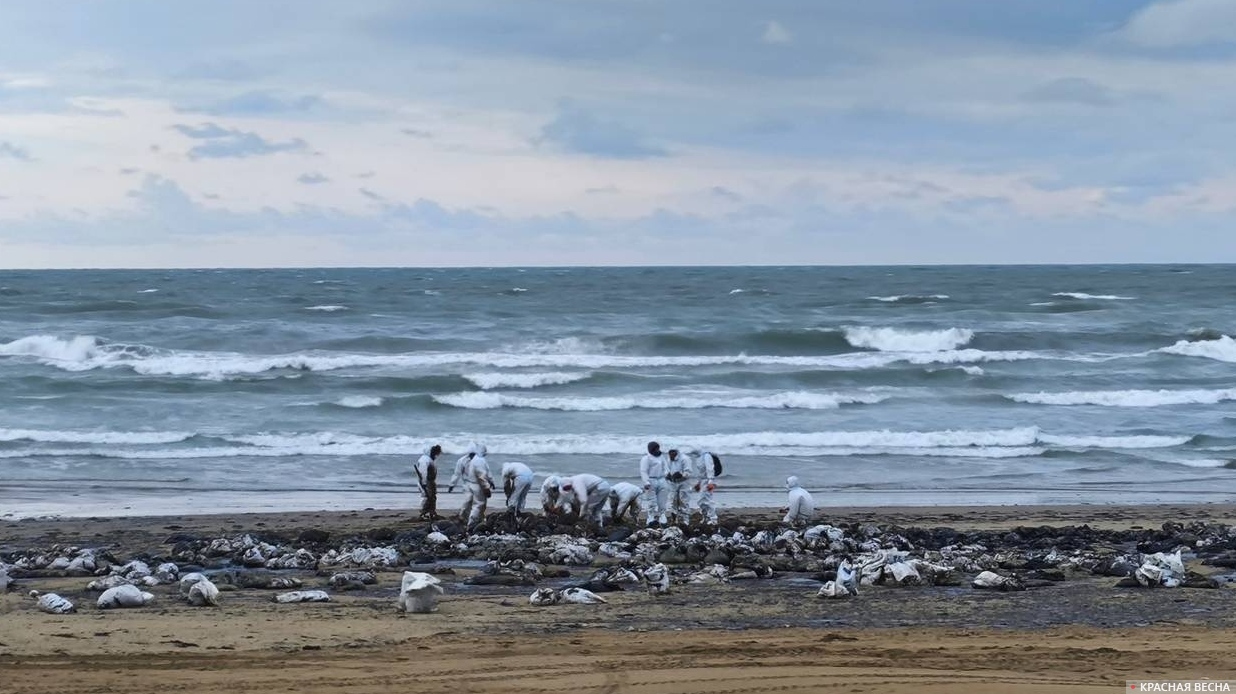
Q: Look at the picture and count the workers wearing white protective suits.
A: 11